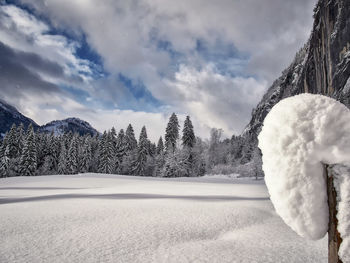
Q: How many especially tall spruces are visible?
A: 2